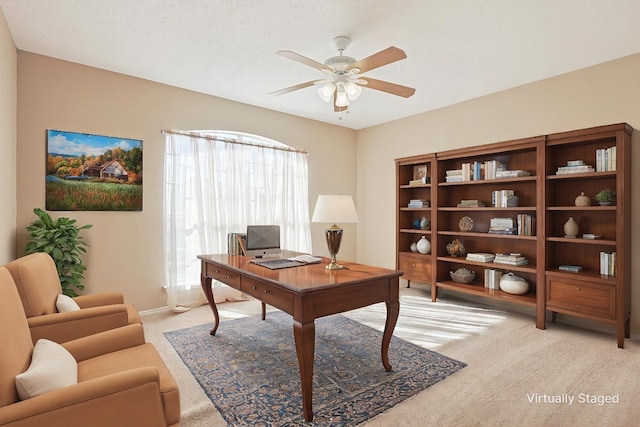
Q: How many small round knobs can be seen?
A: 7